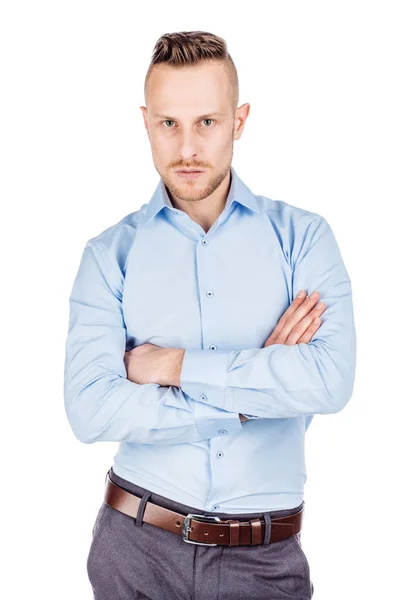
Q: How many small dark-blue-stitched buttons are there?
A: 7